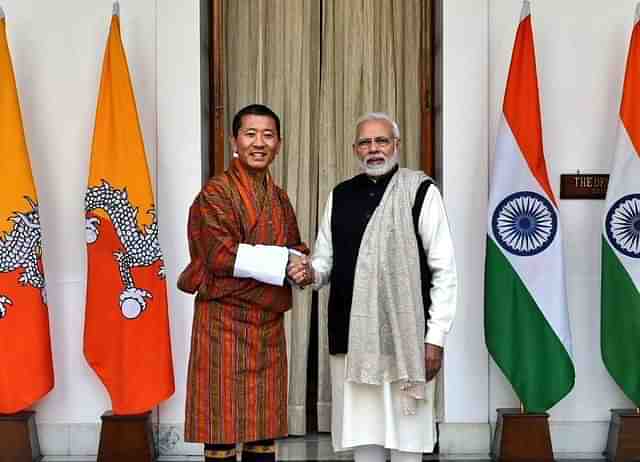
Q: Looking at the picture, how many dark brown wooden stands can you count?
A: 4